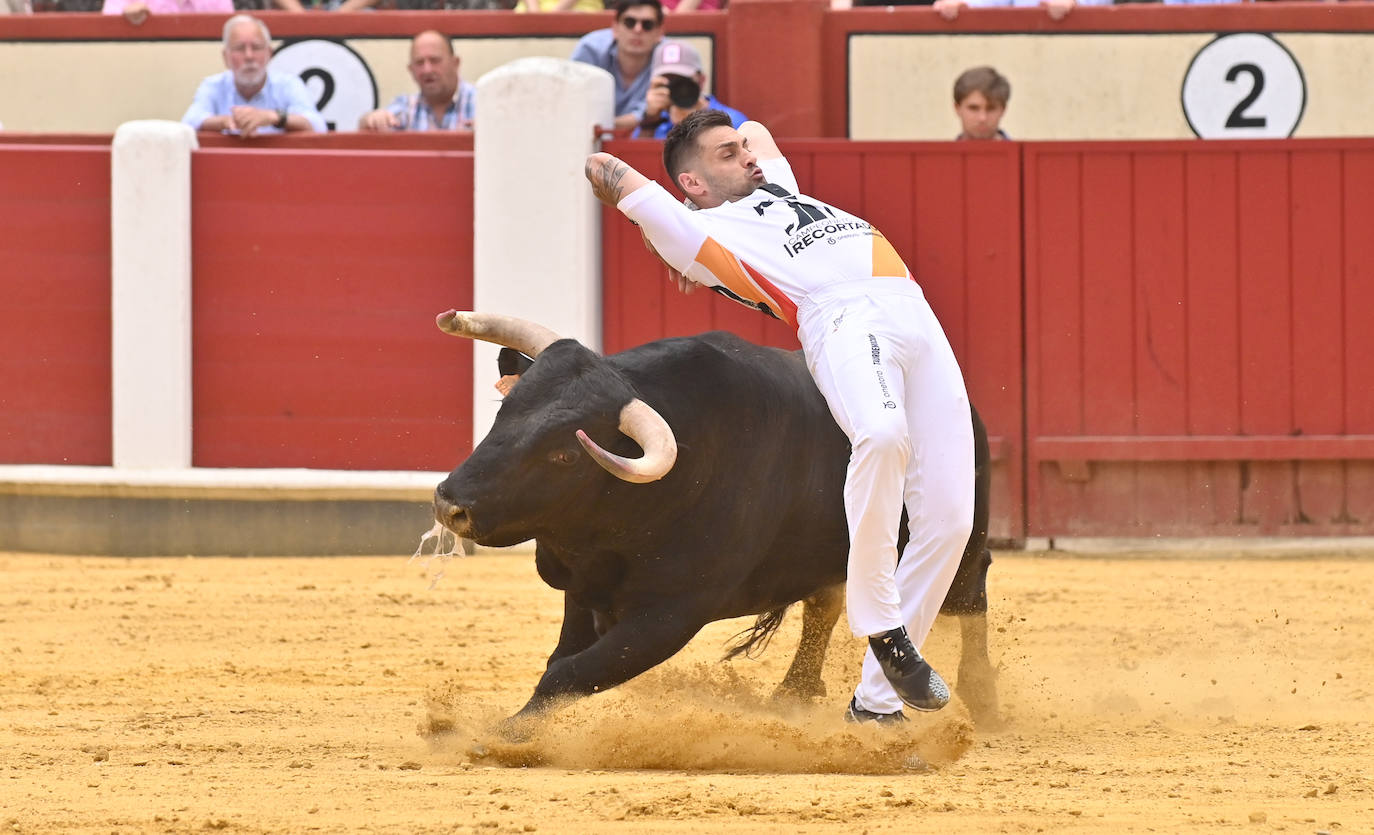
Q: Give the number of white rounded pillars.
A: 2